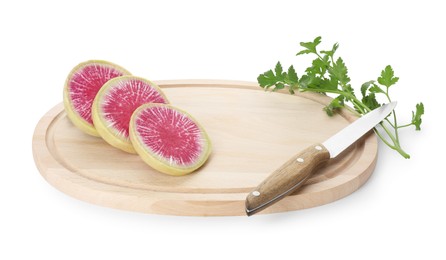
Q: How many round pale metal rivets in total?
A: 3